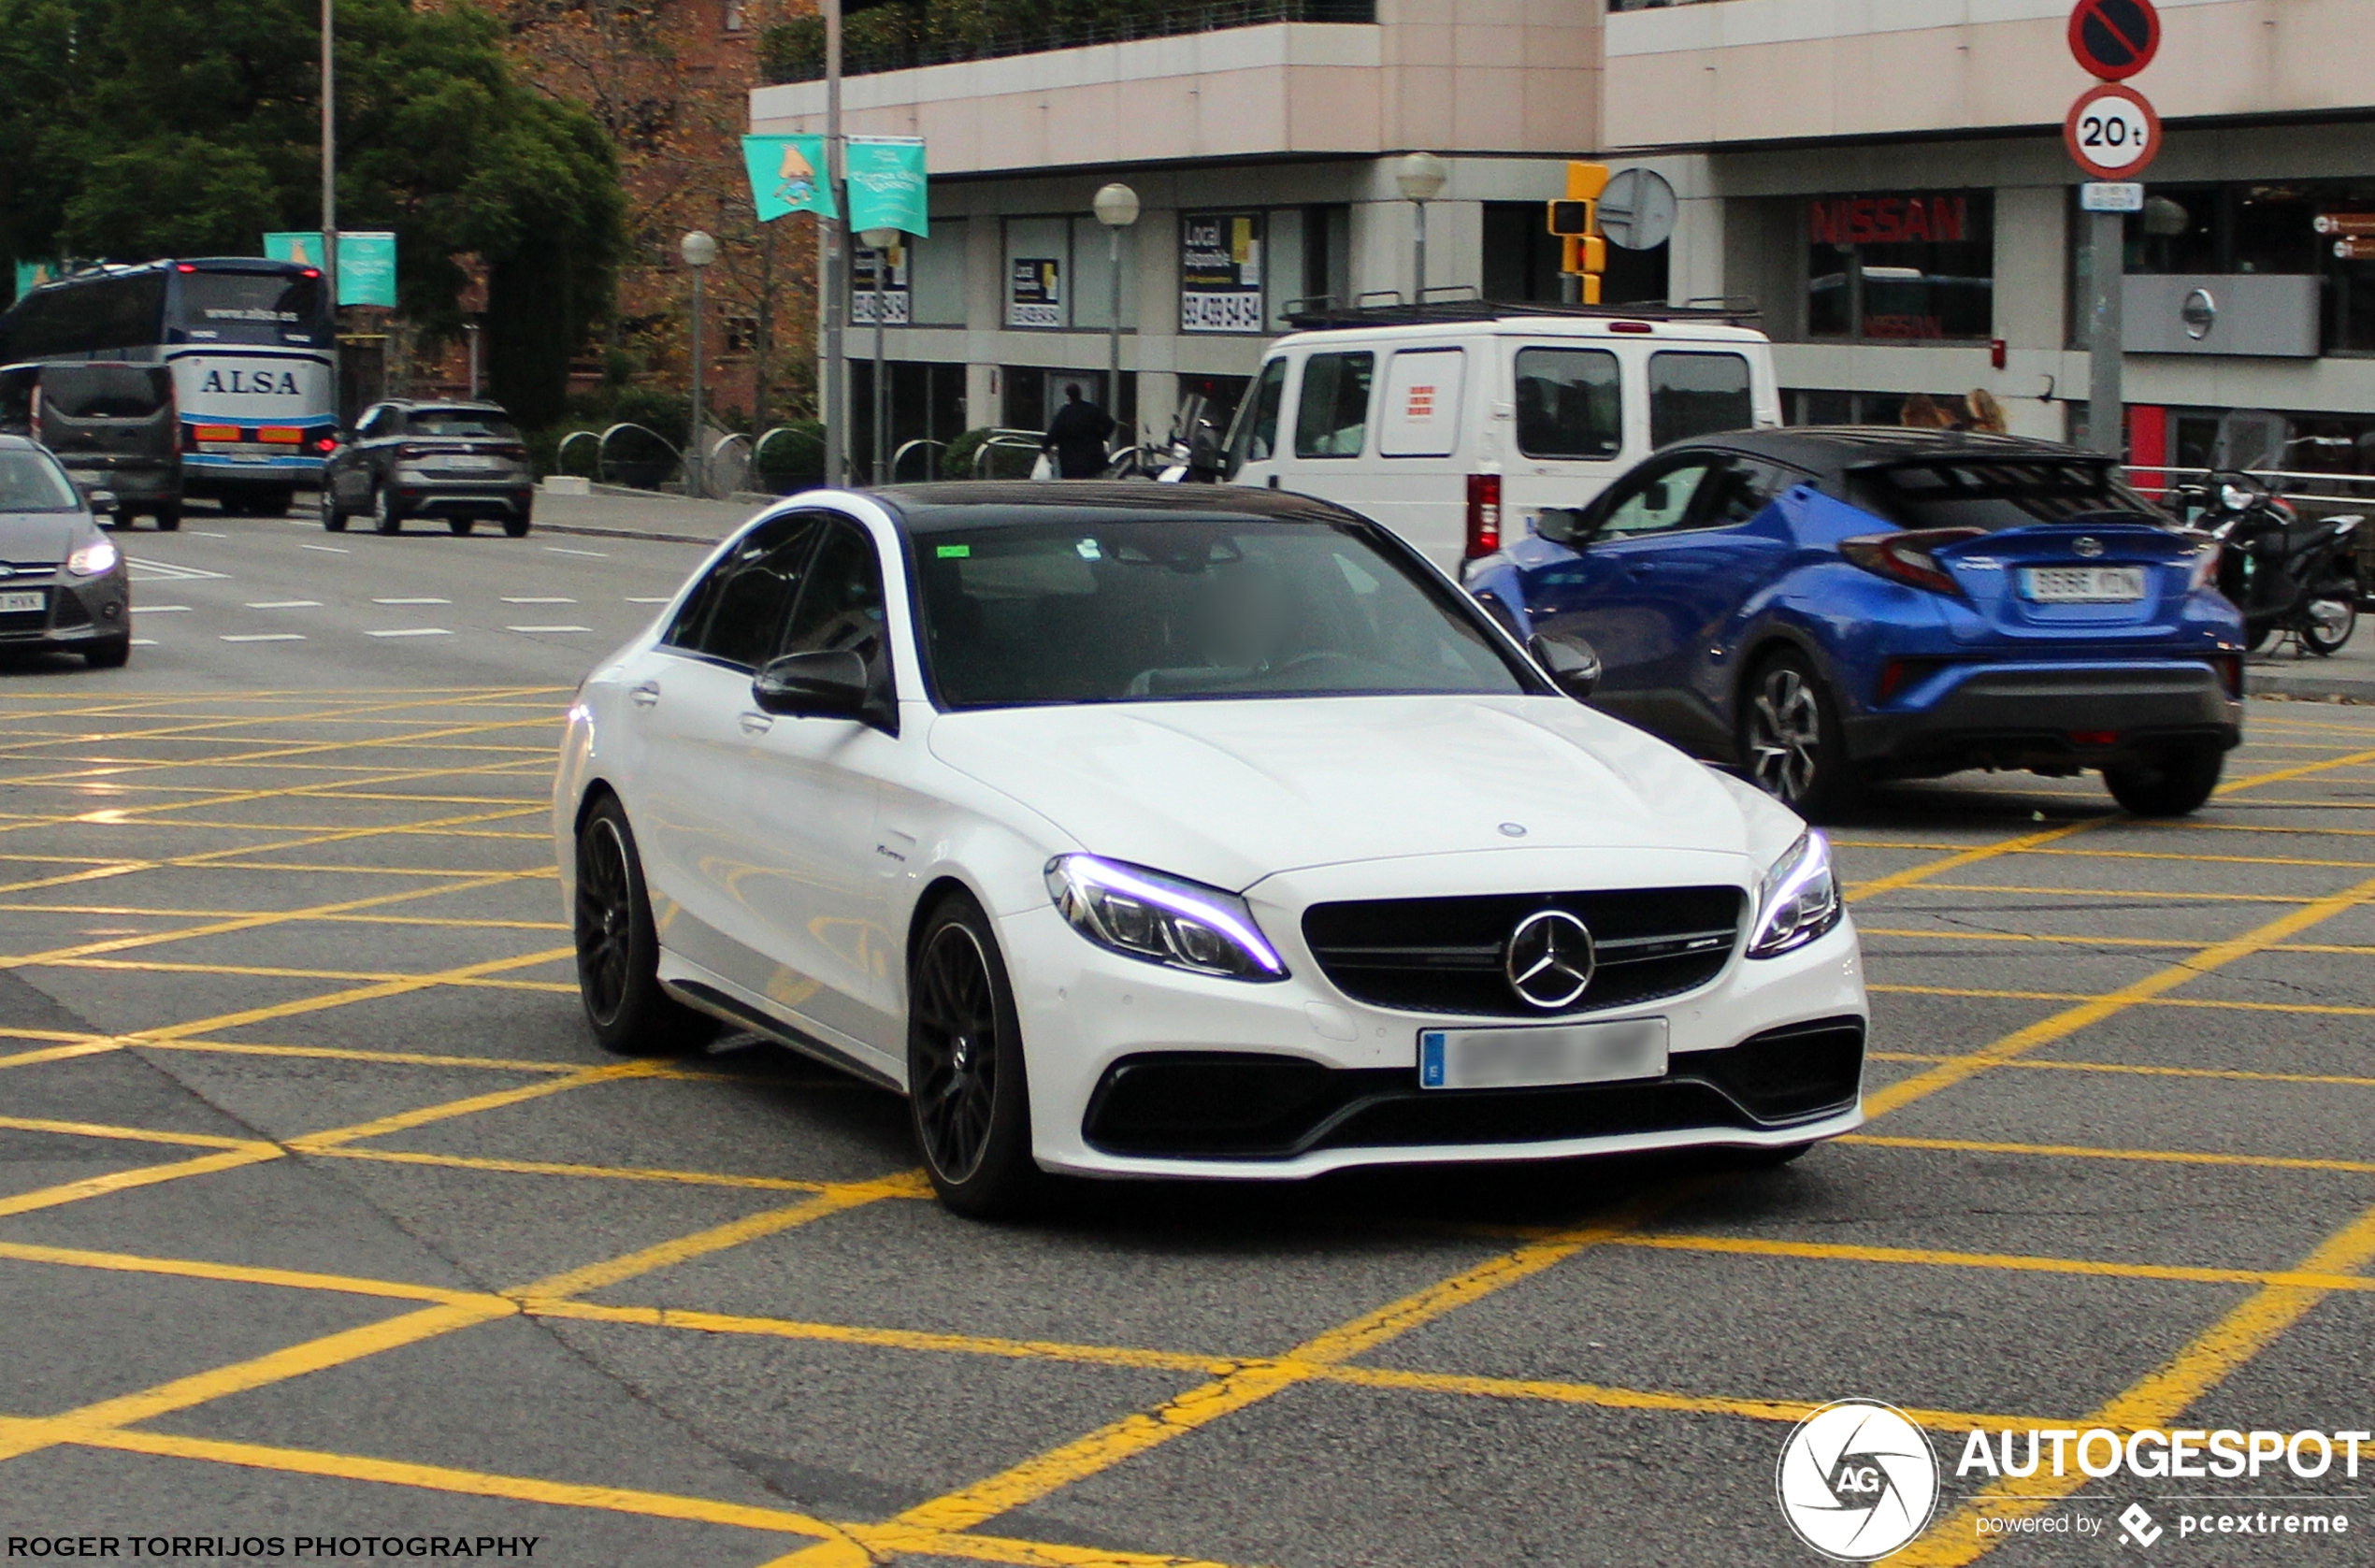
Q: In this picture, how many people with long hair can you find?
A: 0